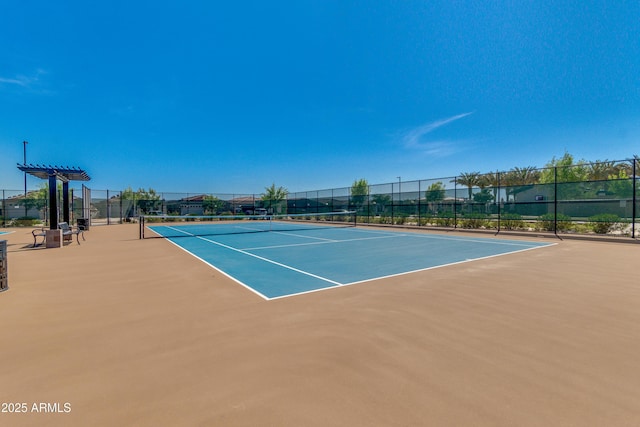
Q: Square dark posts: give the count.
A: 2